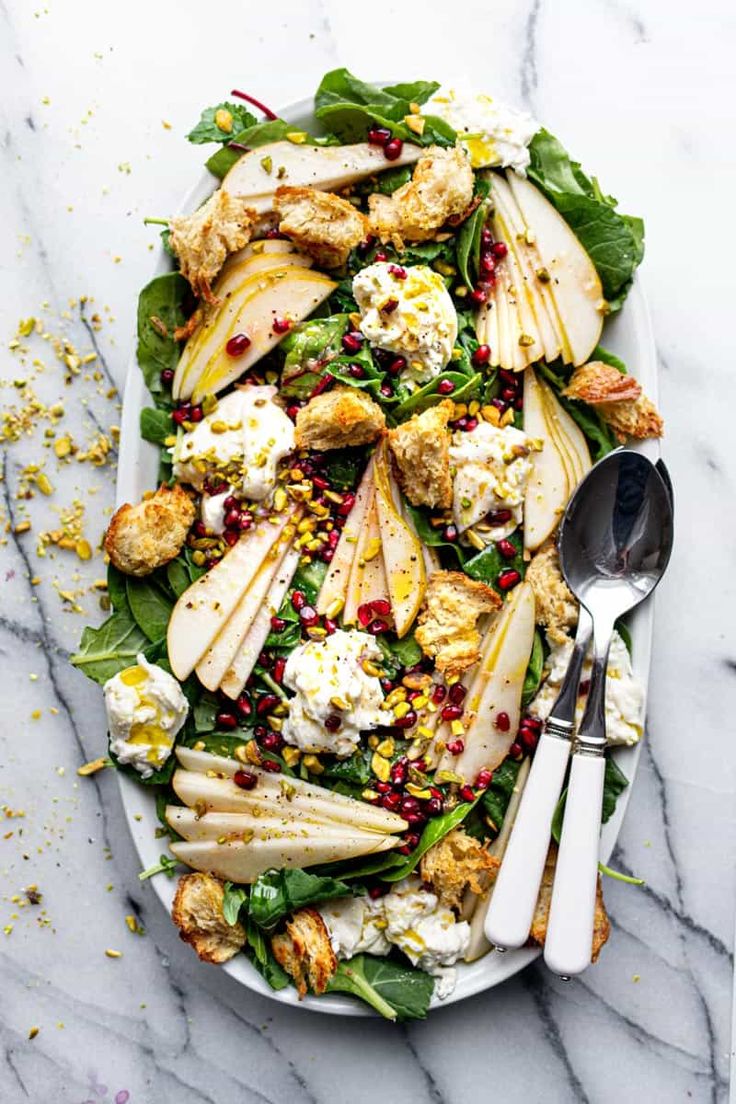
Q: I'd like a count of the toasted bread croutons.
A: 13